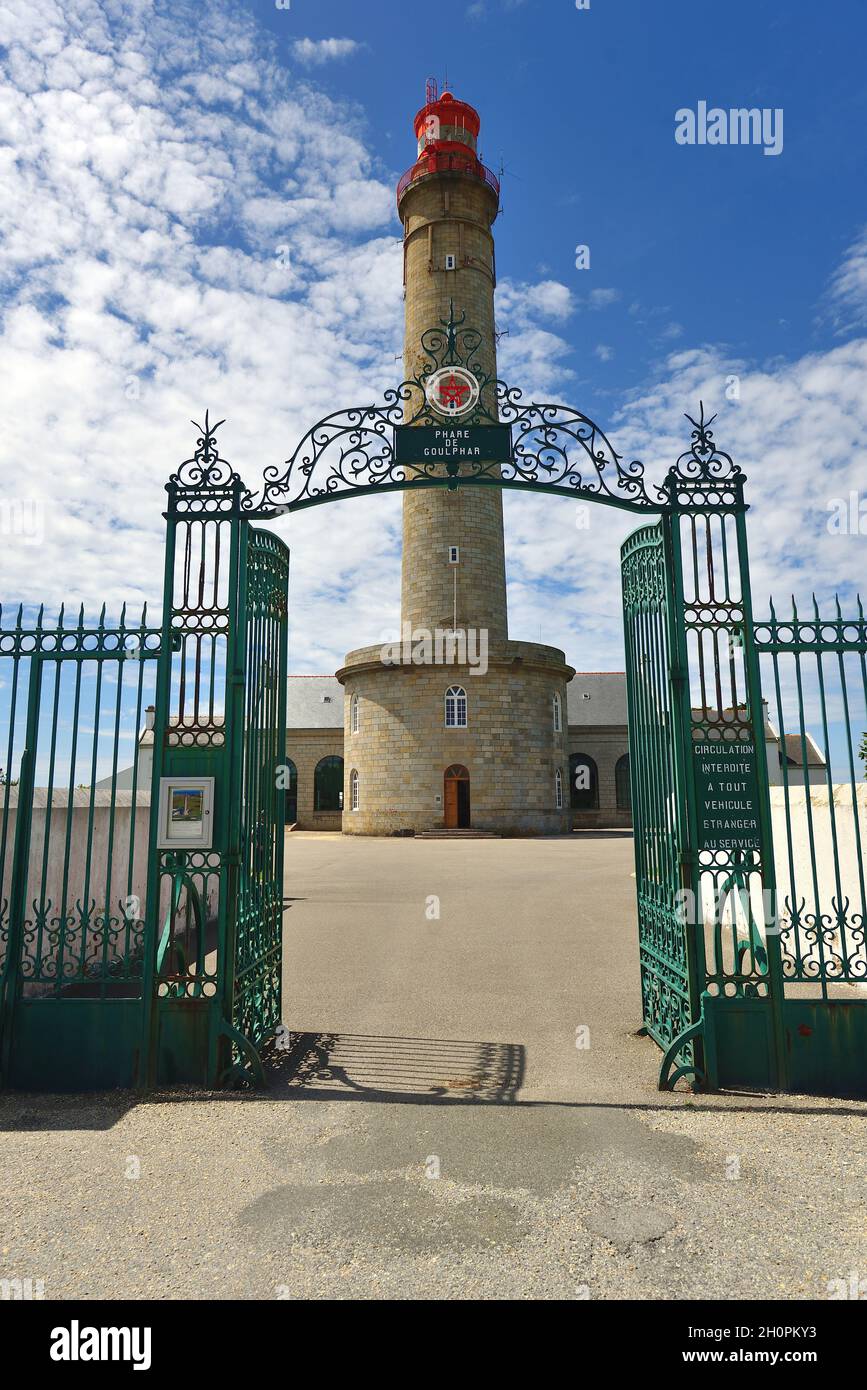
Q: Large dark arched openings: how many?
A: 4